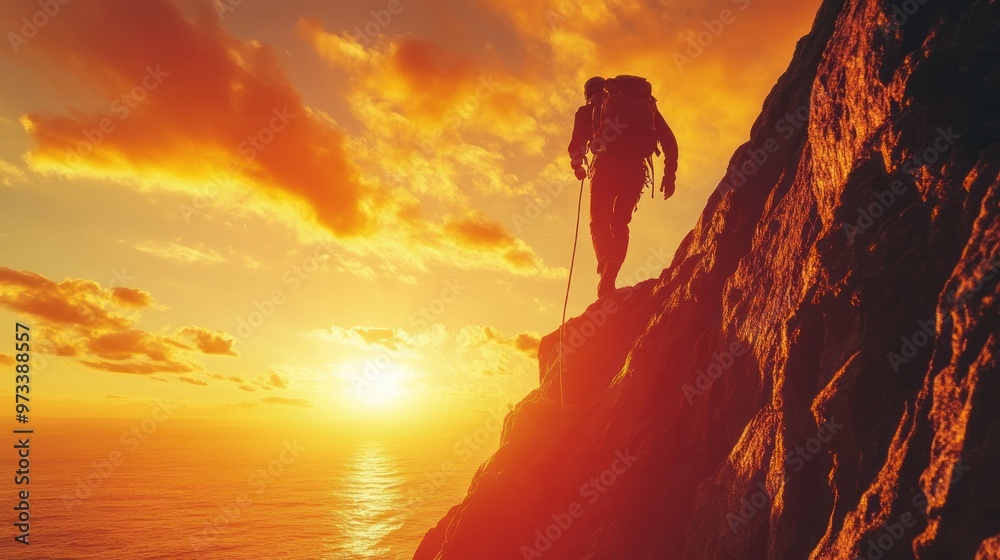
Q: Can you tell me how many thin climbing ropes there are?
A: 1